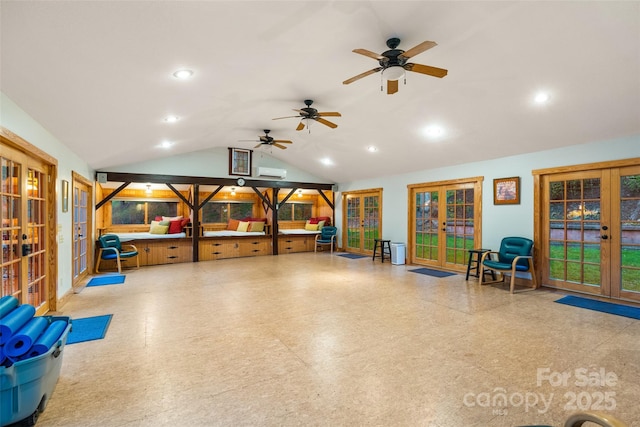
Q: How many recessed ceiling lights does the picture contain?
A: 7